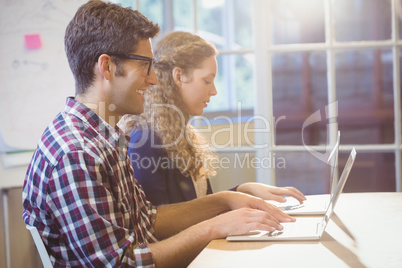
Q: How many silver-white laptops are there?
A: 2